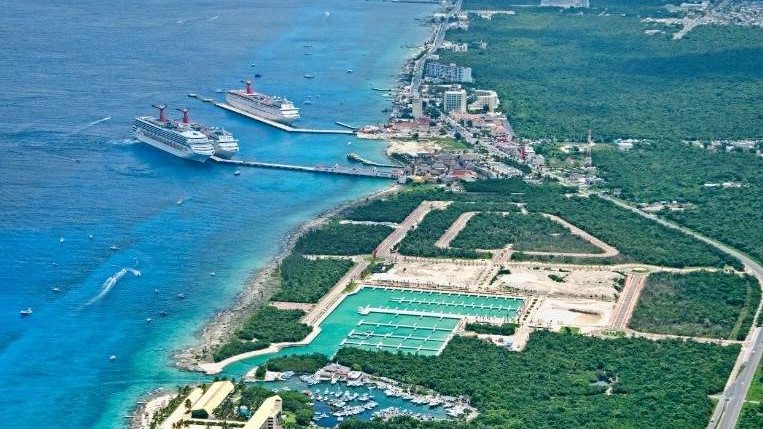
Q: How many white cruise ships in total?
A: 3